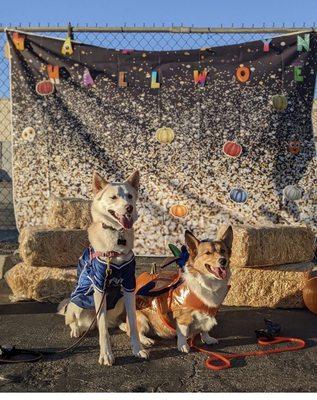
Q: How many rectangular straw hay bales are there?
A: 5